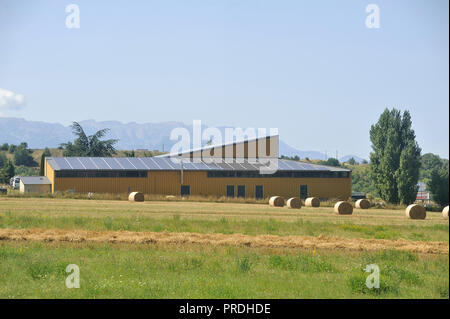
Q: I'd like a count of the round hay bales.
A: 8